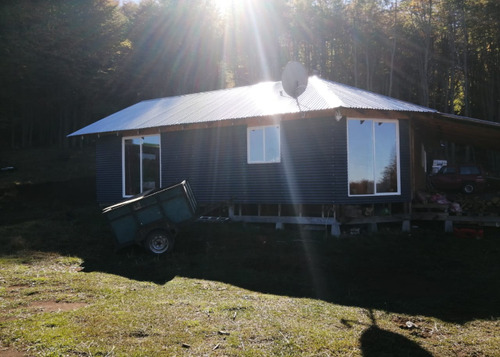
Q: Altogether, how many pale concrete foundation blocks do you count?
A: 5